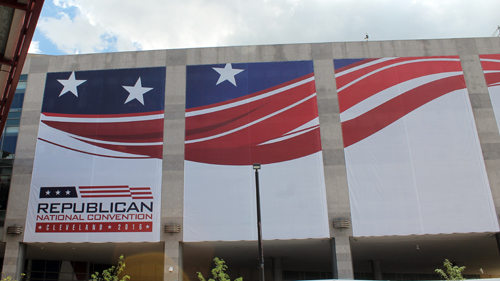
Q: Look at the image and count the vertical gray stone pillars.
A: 4